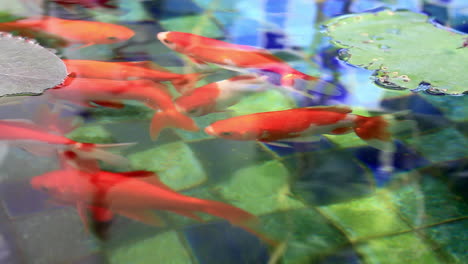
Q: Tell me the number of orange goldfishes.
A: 8